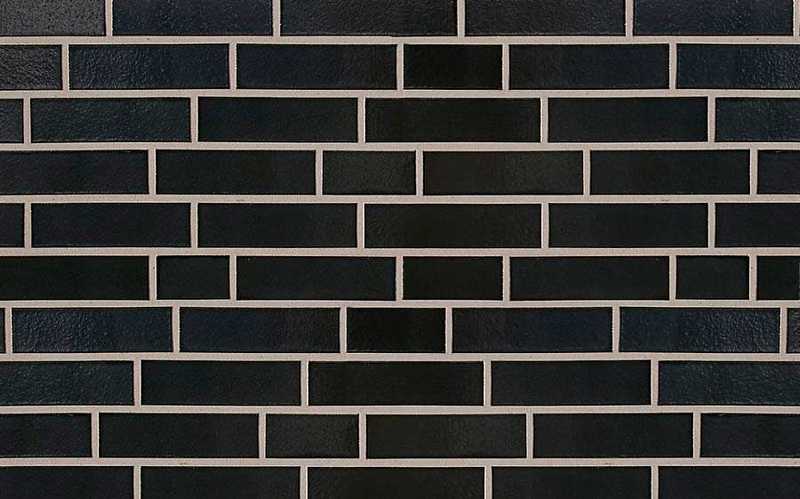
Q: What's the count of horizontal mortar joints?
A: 9